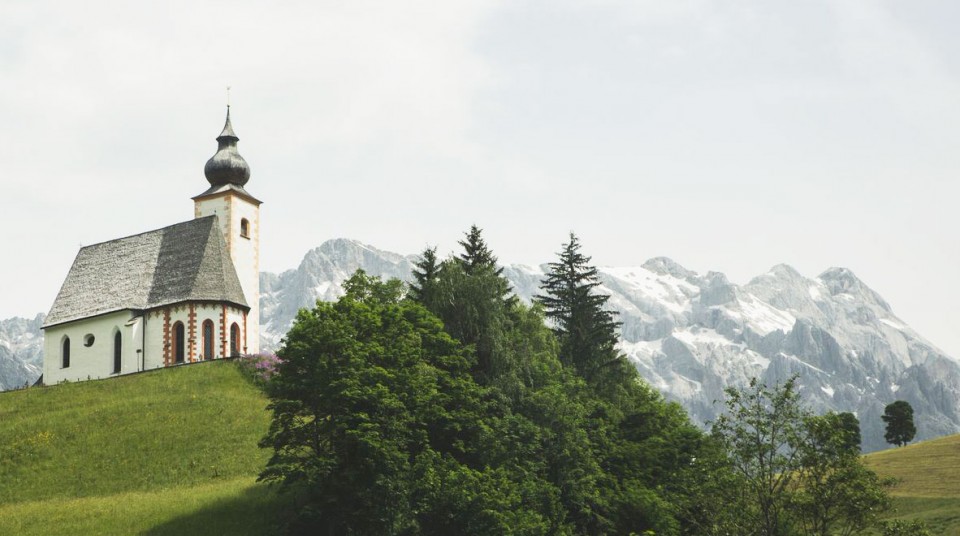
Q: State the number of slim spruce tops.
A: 3